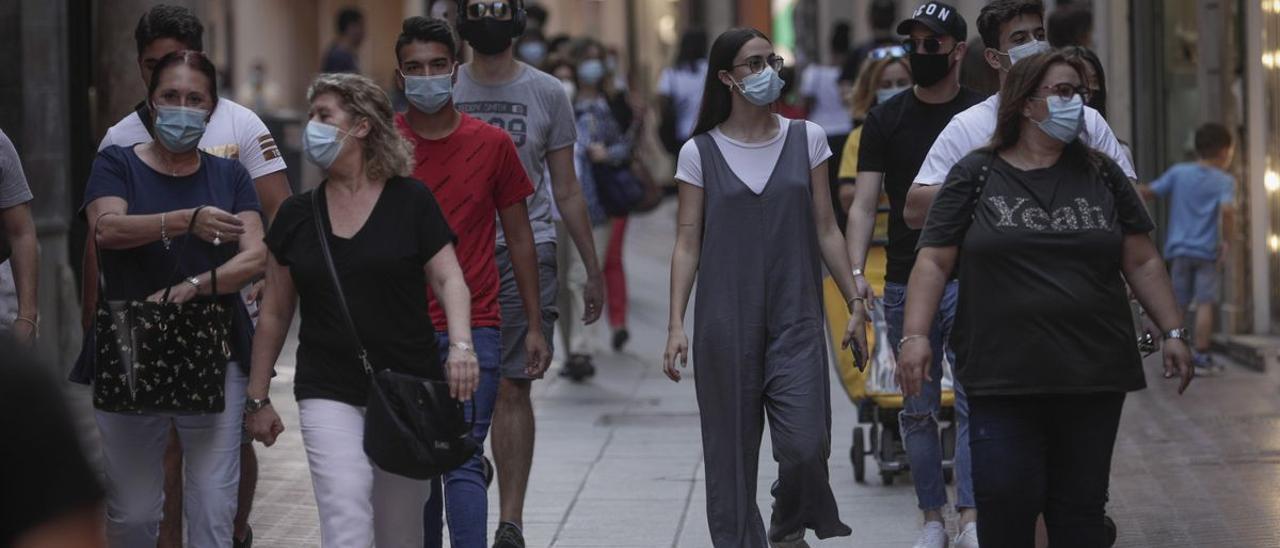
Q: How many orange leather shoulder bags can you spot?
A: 0